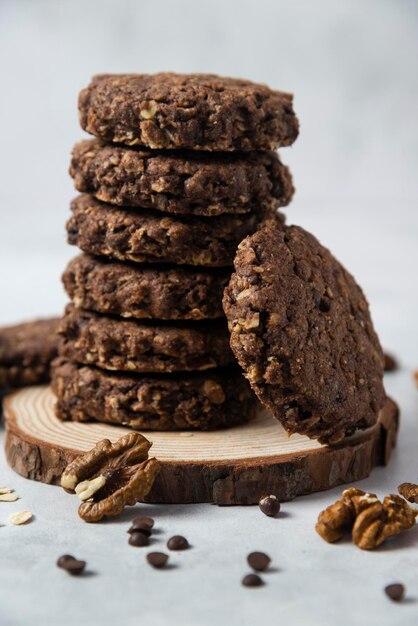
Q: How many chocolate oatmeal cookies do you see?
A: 8